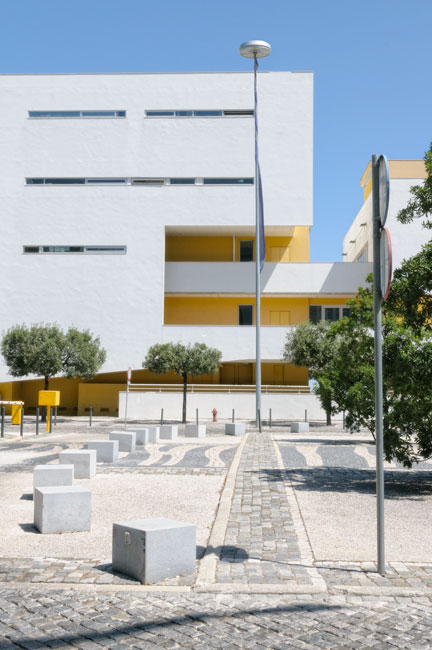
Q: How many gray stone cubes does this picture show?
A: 12